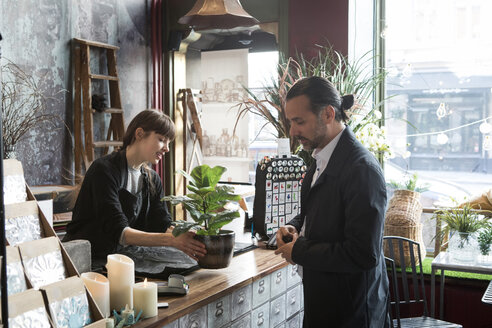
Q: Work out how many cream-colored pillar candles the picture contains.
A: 3